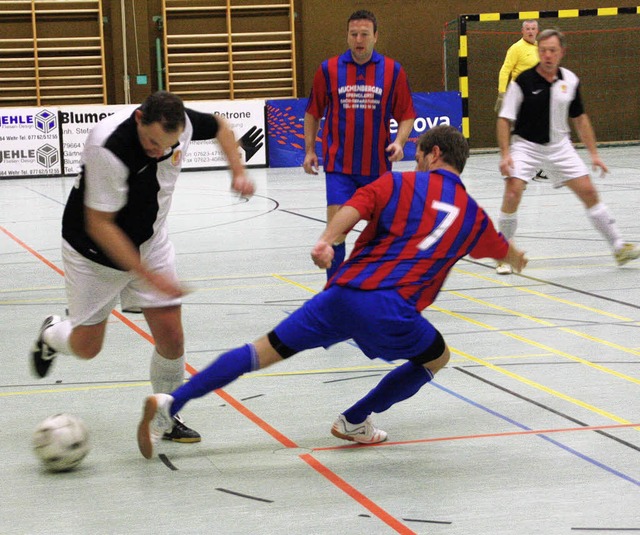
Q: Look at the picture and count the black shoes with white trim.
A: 2